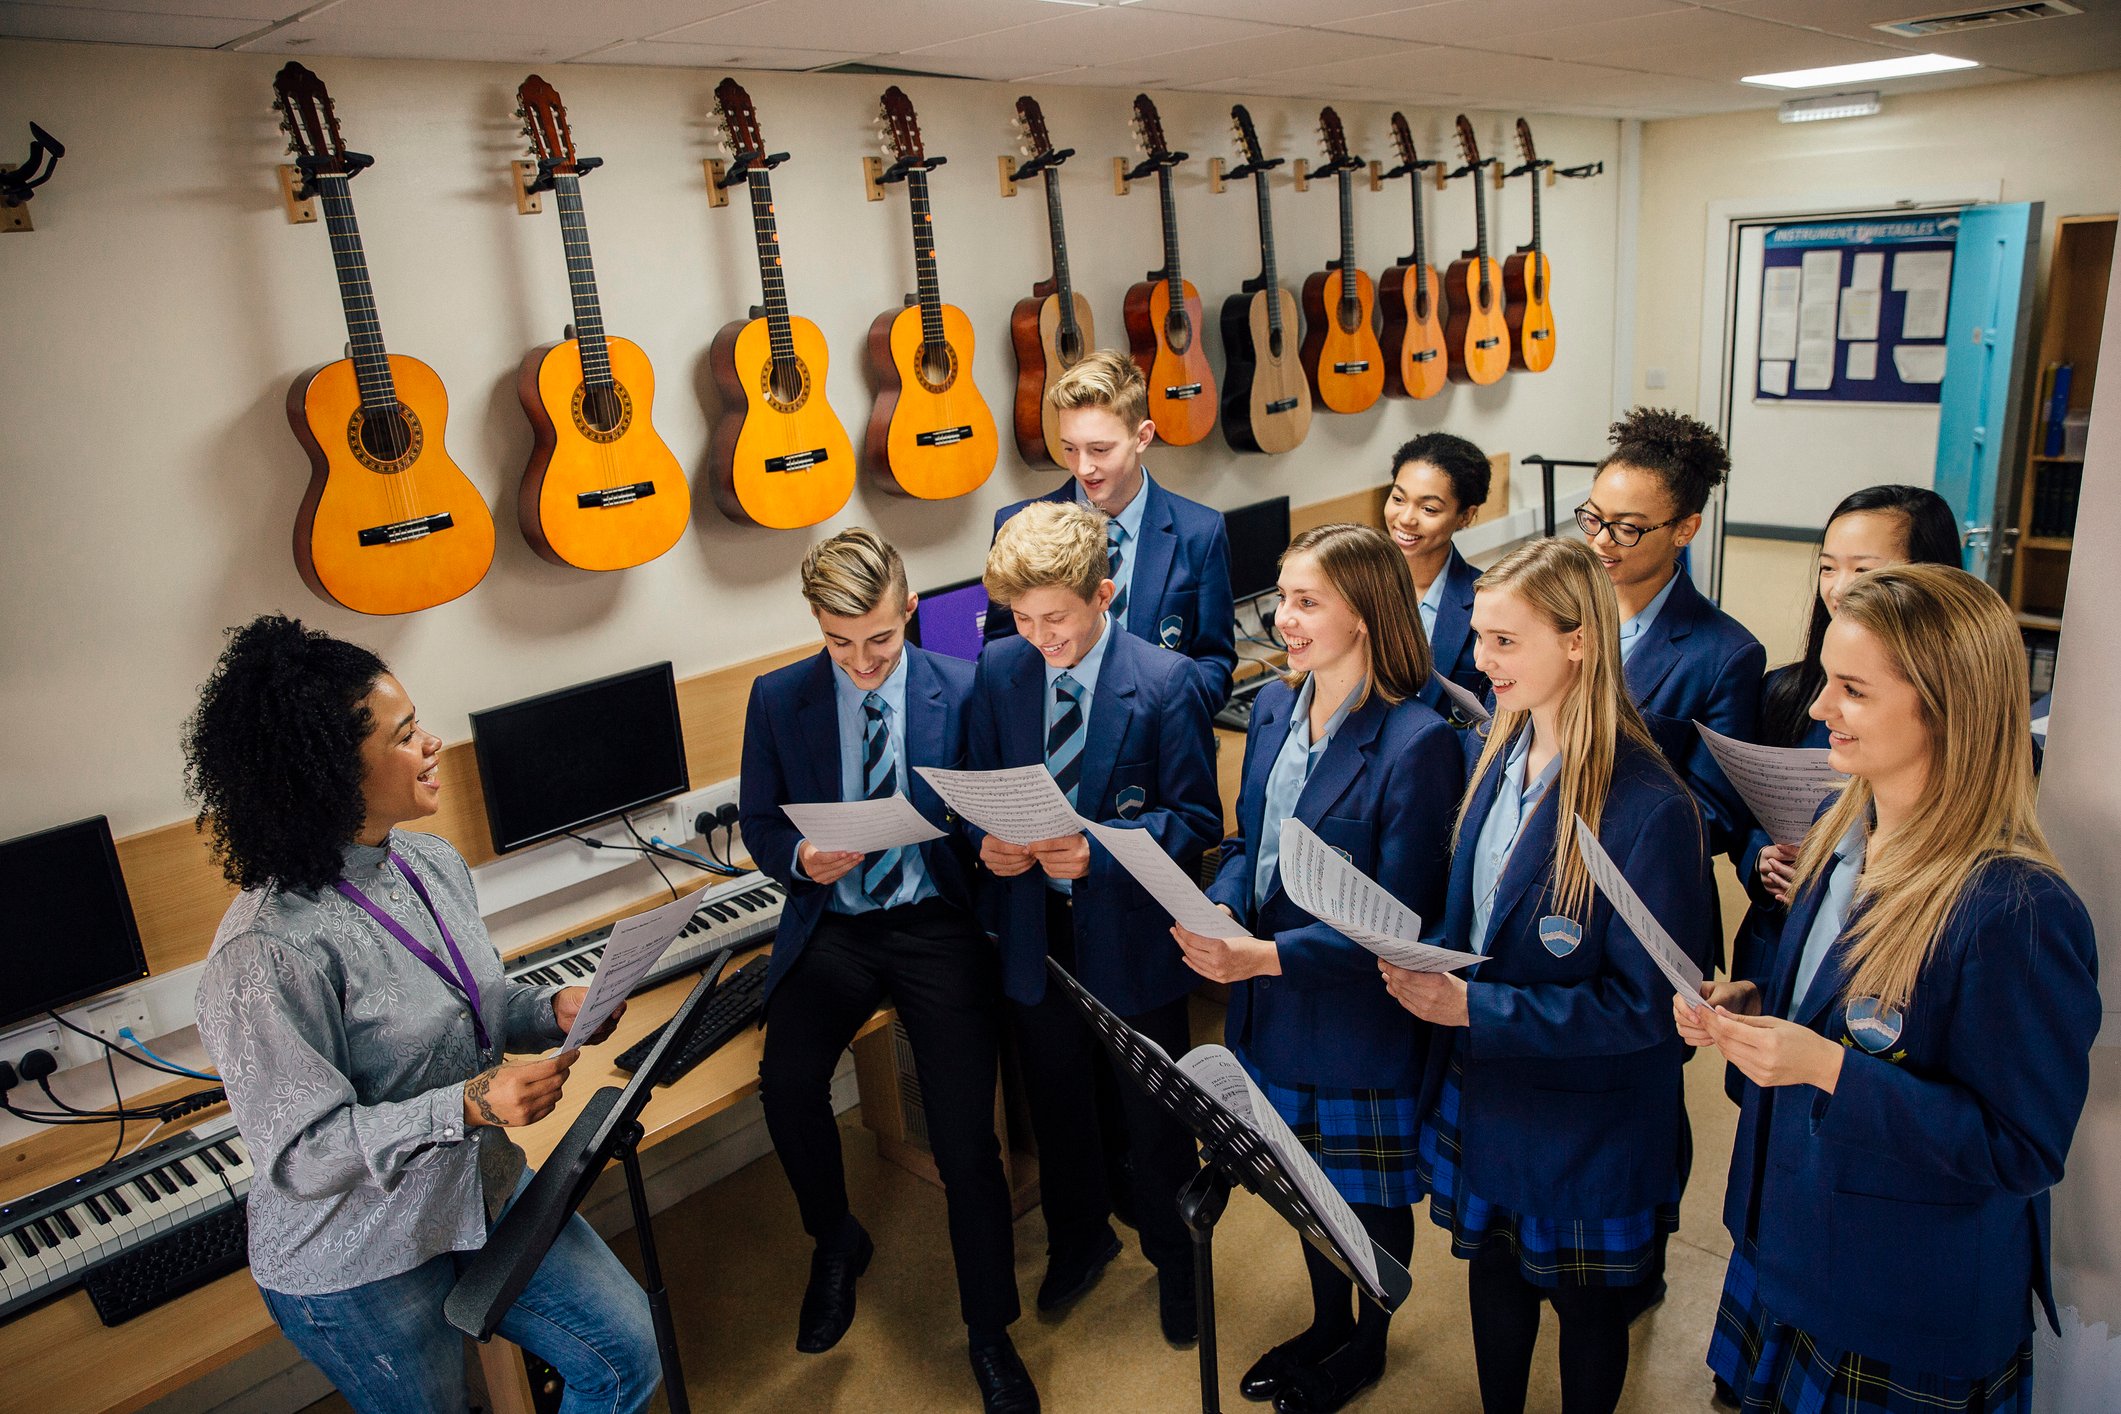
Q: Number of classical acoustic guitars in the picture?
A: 11